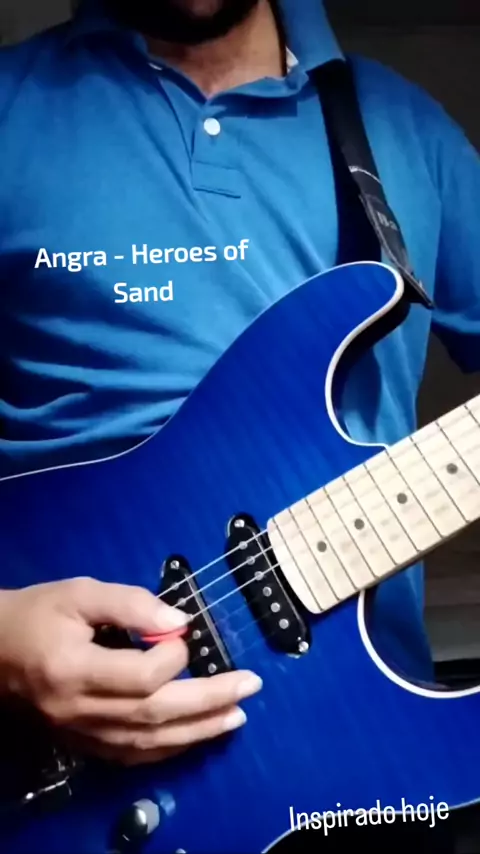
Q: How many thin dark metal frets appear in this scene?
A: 10